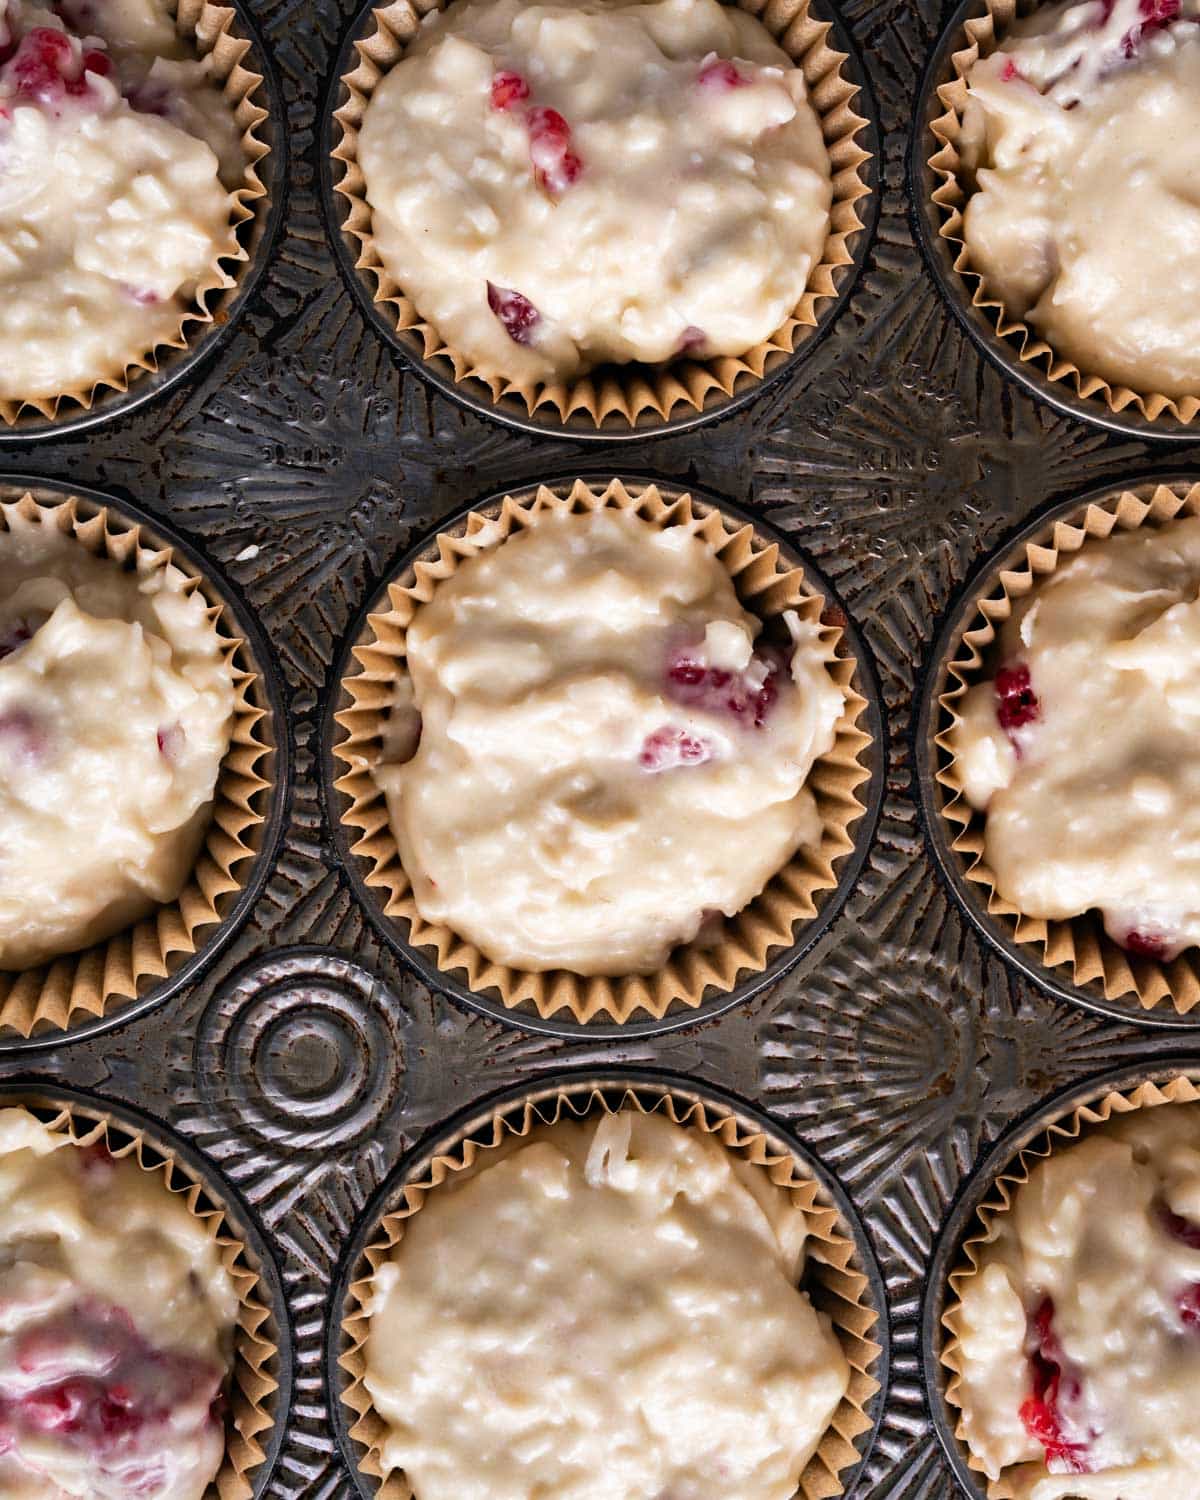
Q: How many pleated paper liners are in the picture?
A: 9